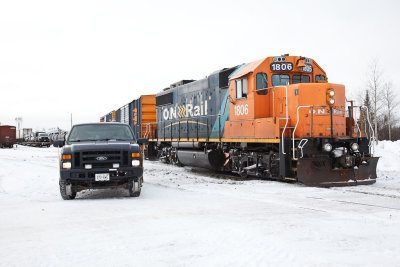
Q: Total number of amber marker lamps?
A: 2